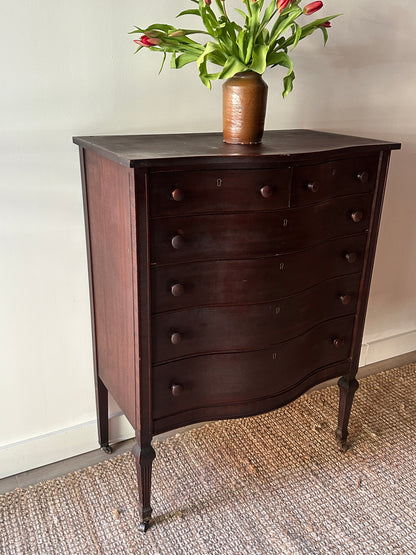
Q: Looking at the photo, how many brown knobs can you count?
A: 12